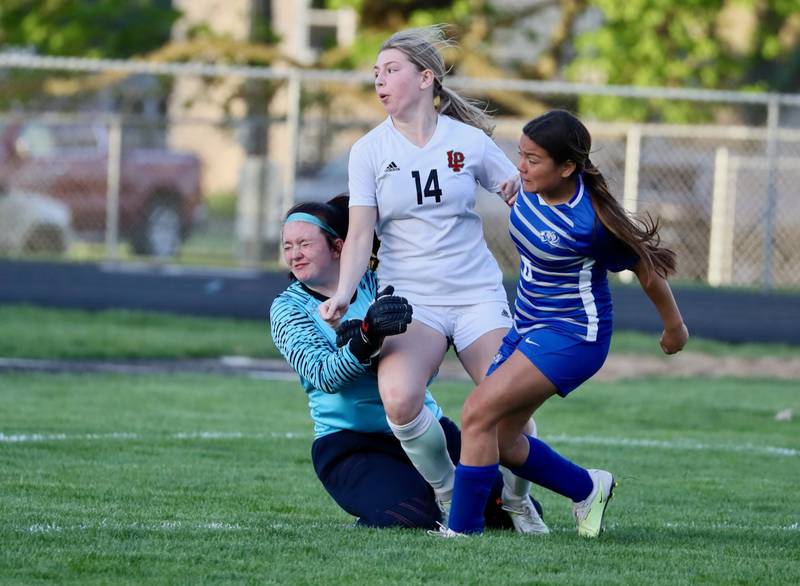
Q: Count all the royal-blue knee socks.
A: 2